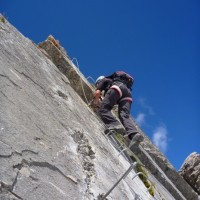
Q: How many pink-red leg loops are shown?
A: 2